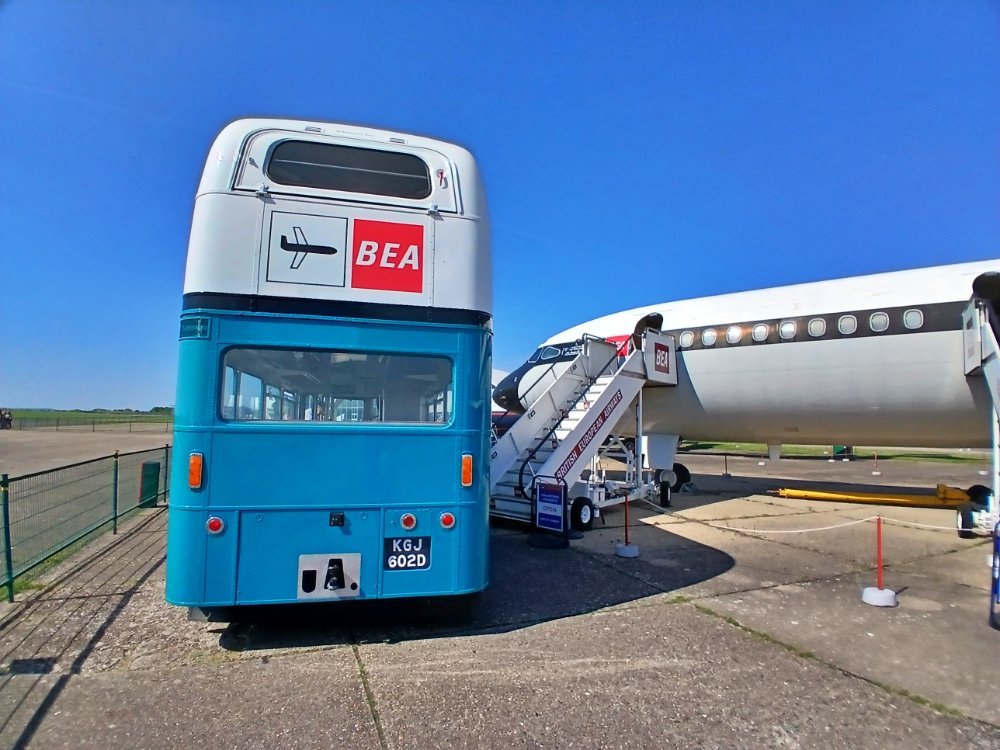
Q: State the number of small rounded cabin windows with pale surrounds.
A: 9